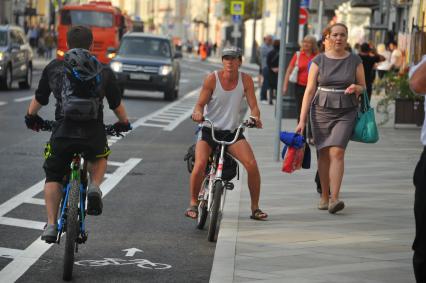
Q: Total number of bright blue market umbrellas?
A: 0